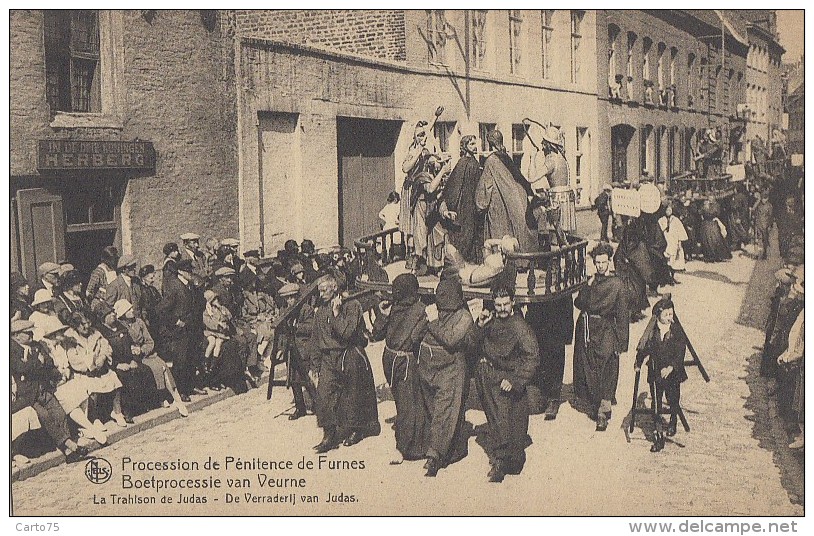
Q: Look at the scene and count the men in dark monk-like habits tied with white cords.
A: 5